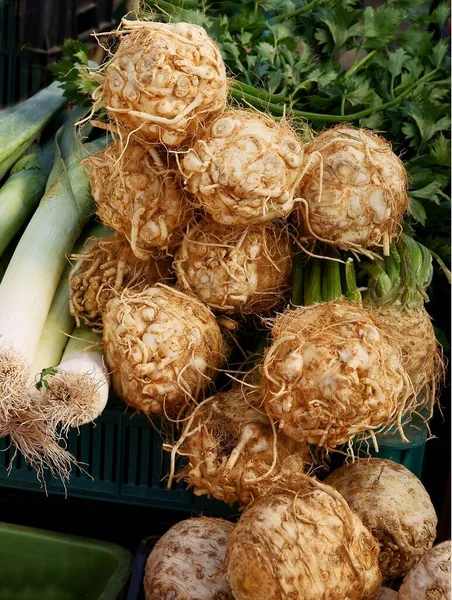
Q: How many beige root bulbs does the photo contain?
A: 14